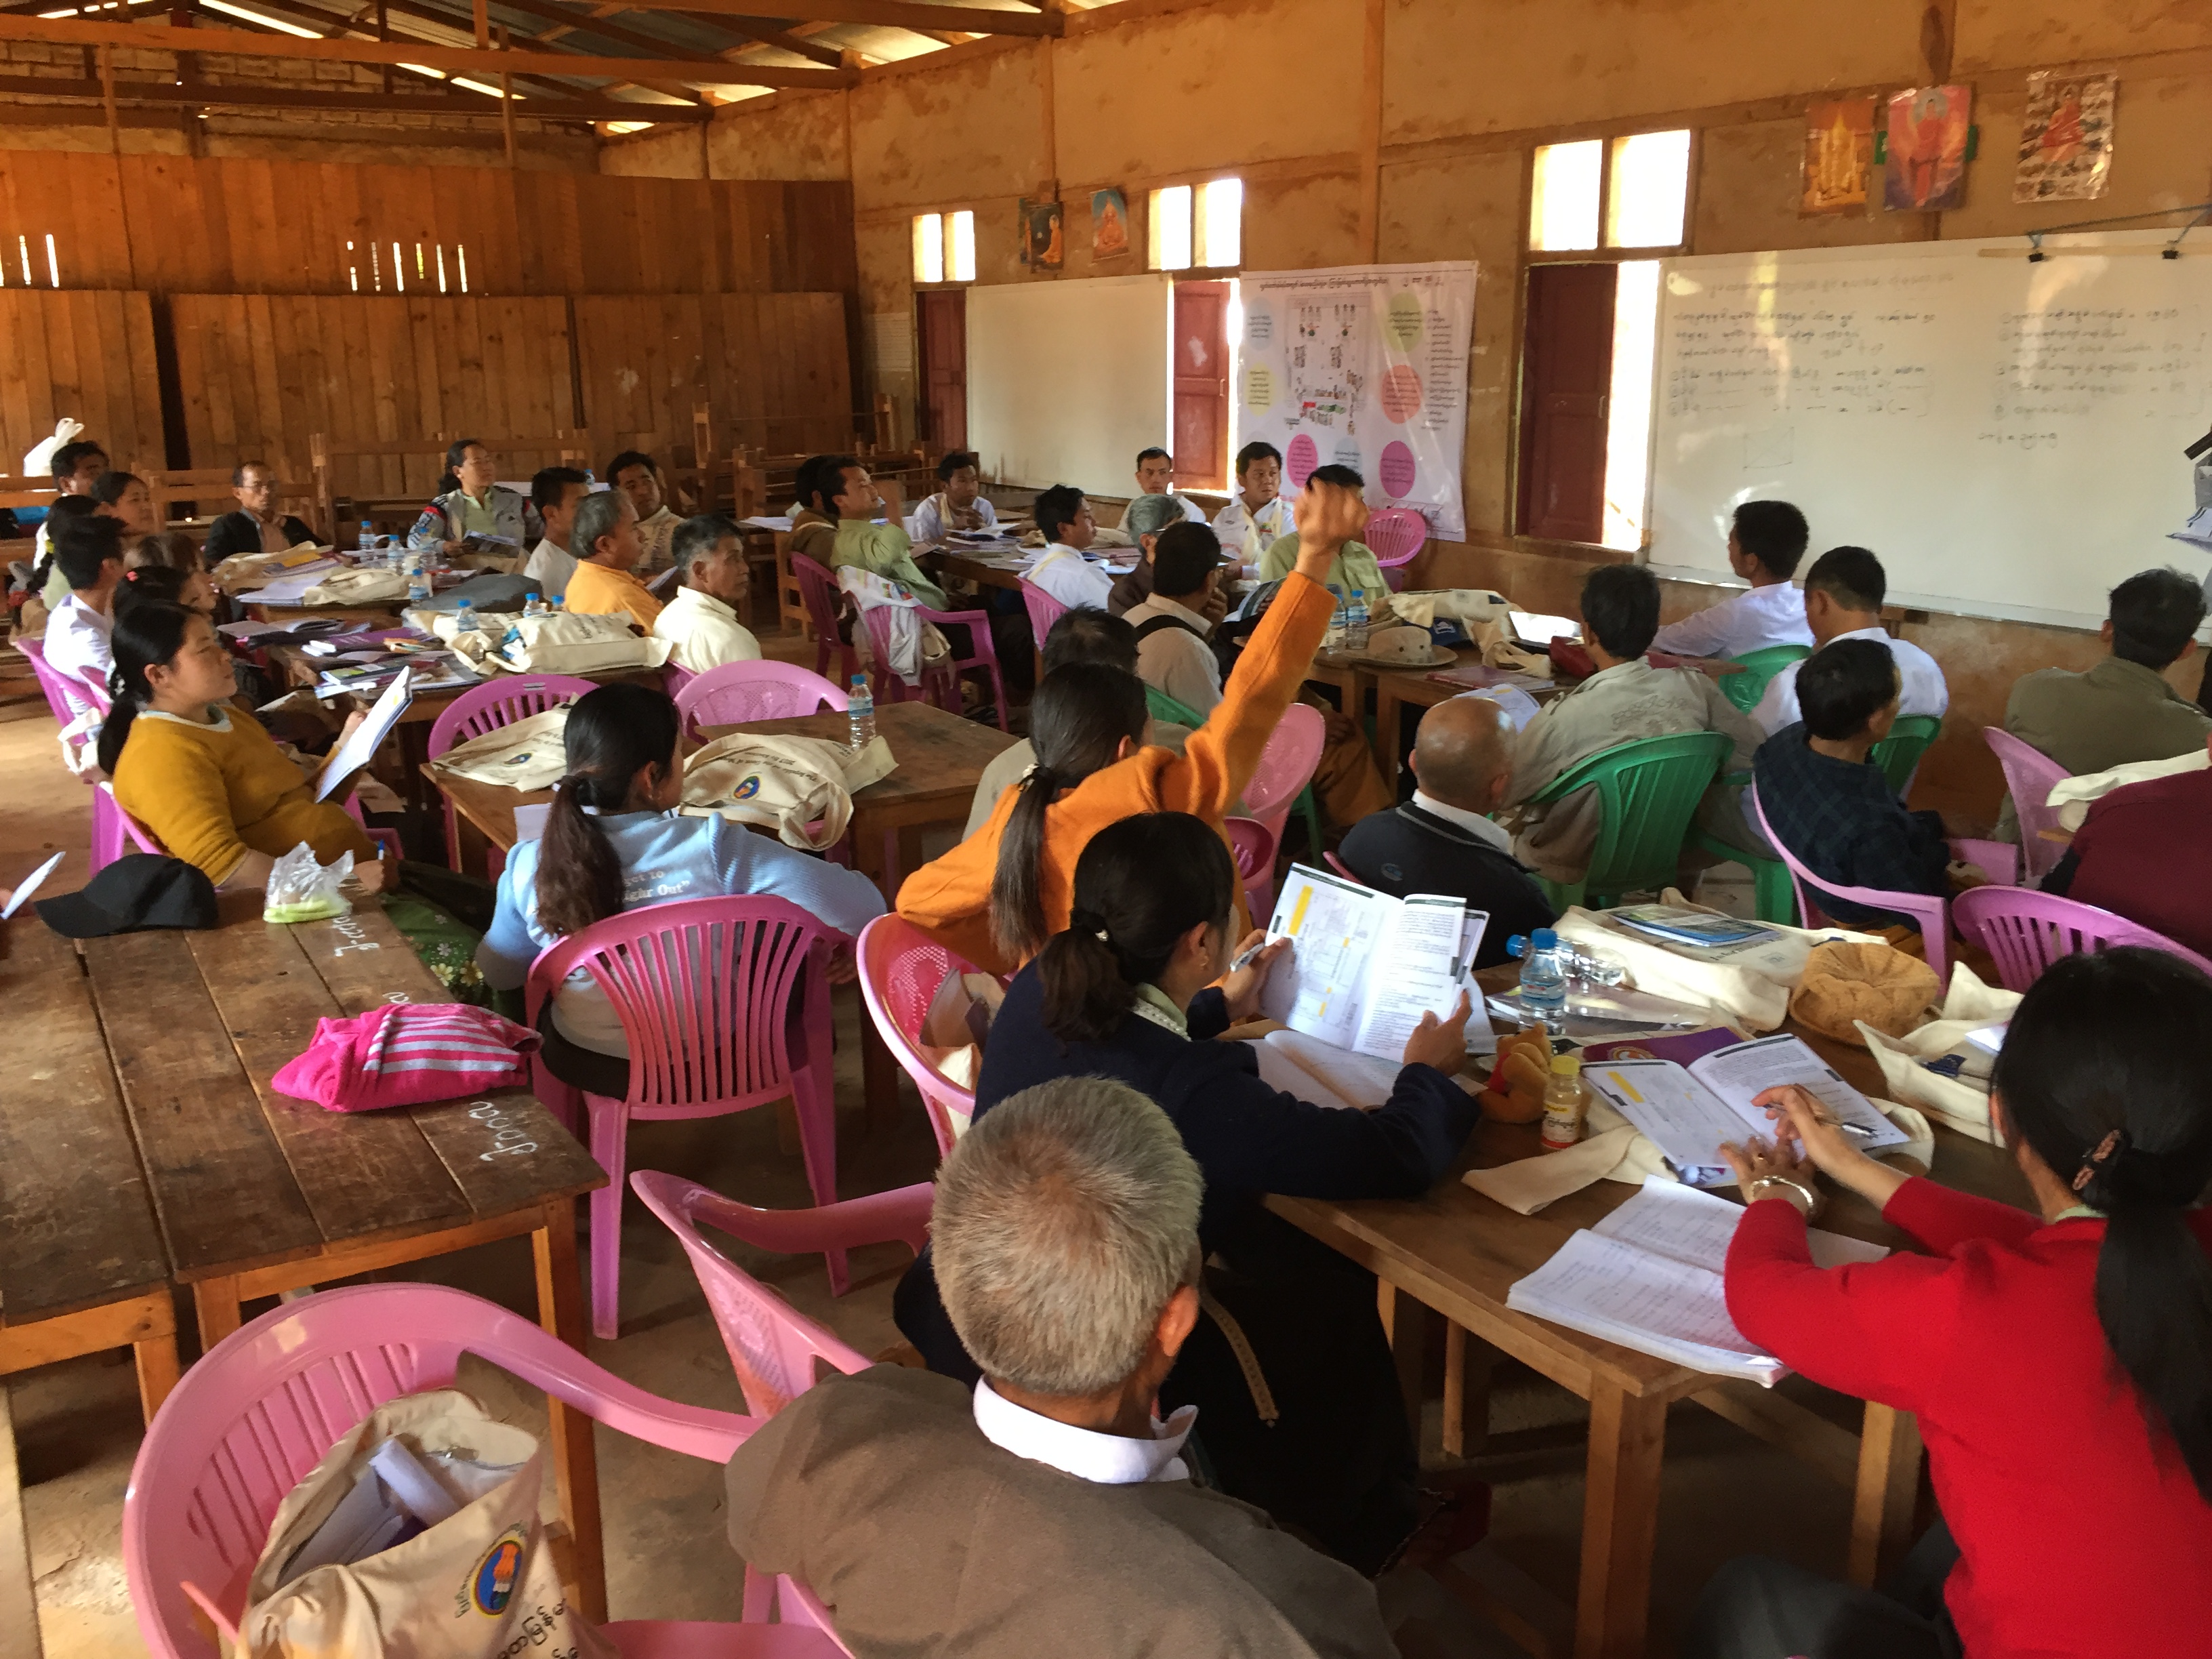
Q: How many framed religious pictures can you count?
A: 5